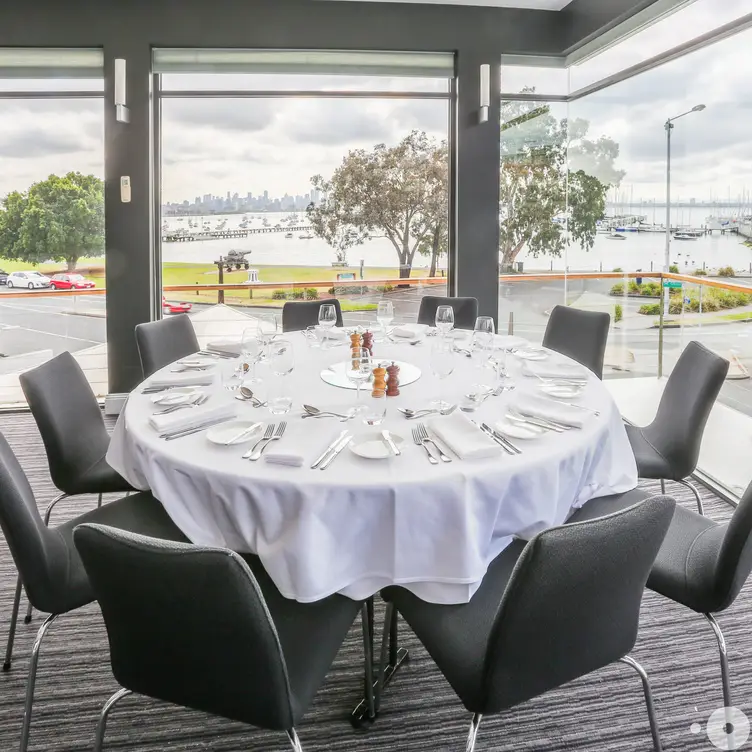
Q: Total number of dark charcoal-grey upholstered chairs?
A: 10